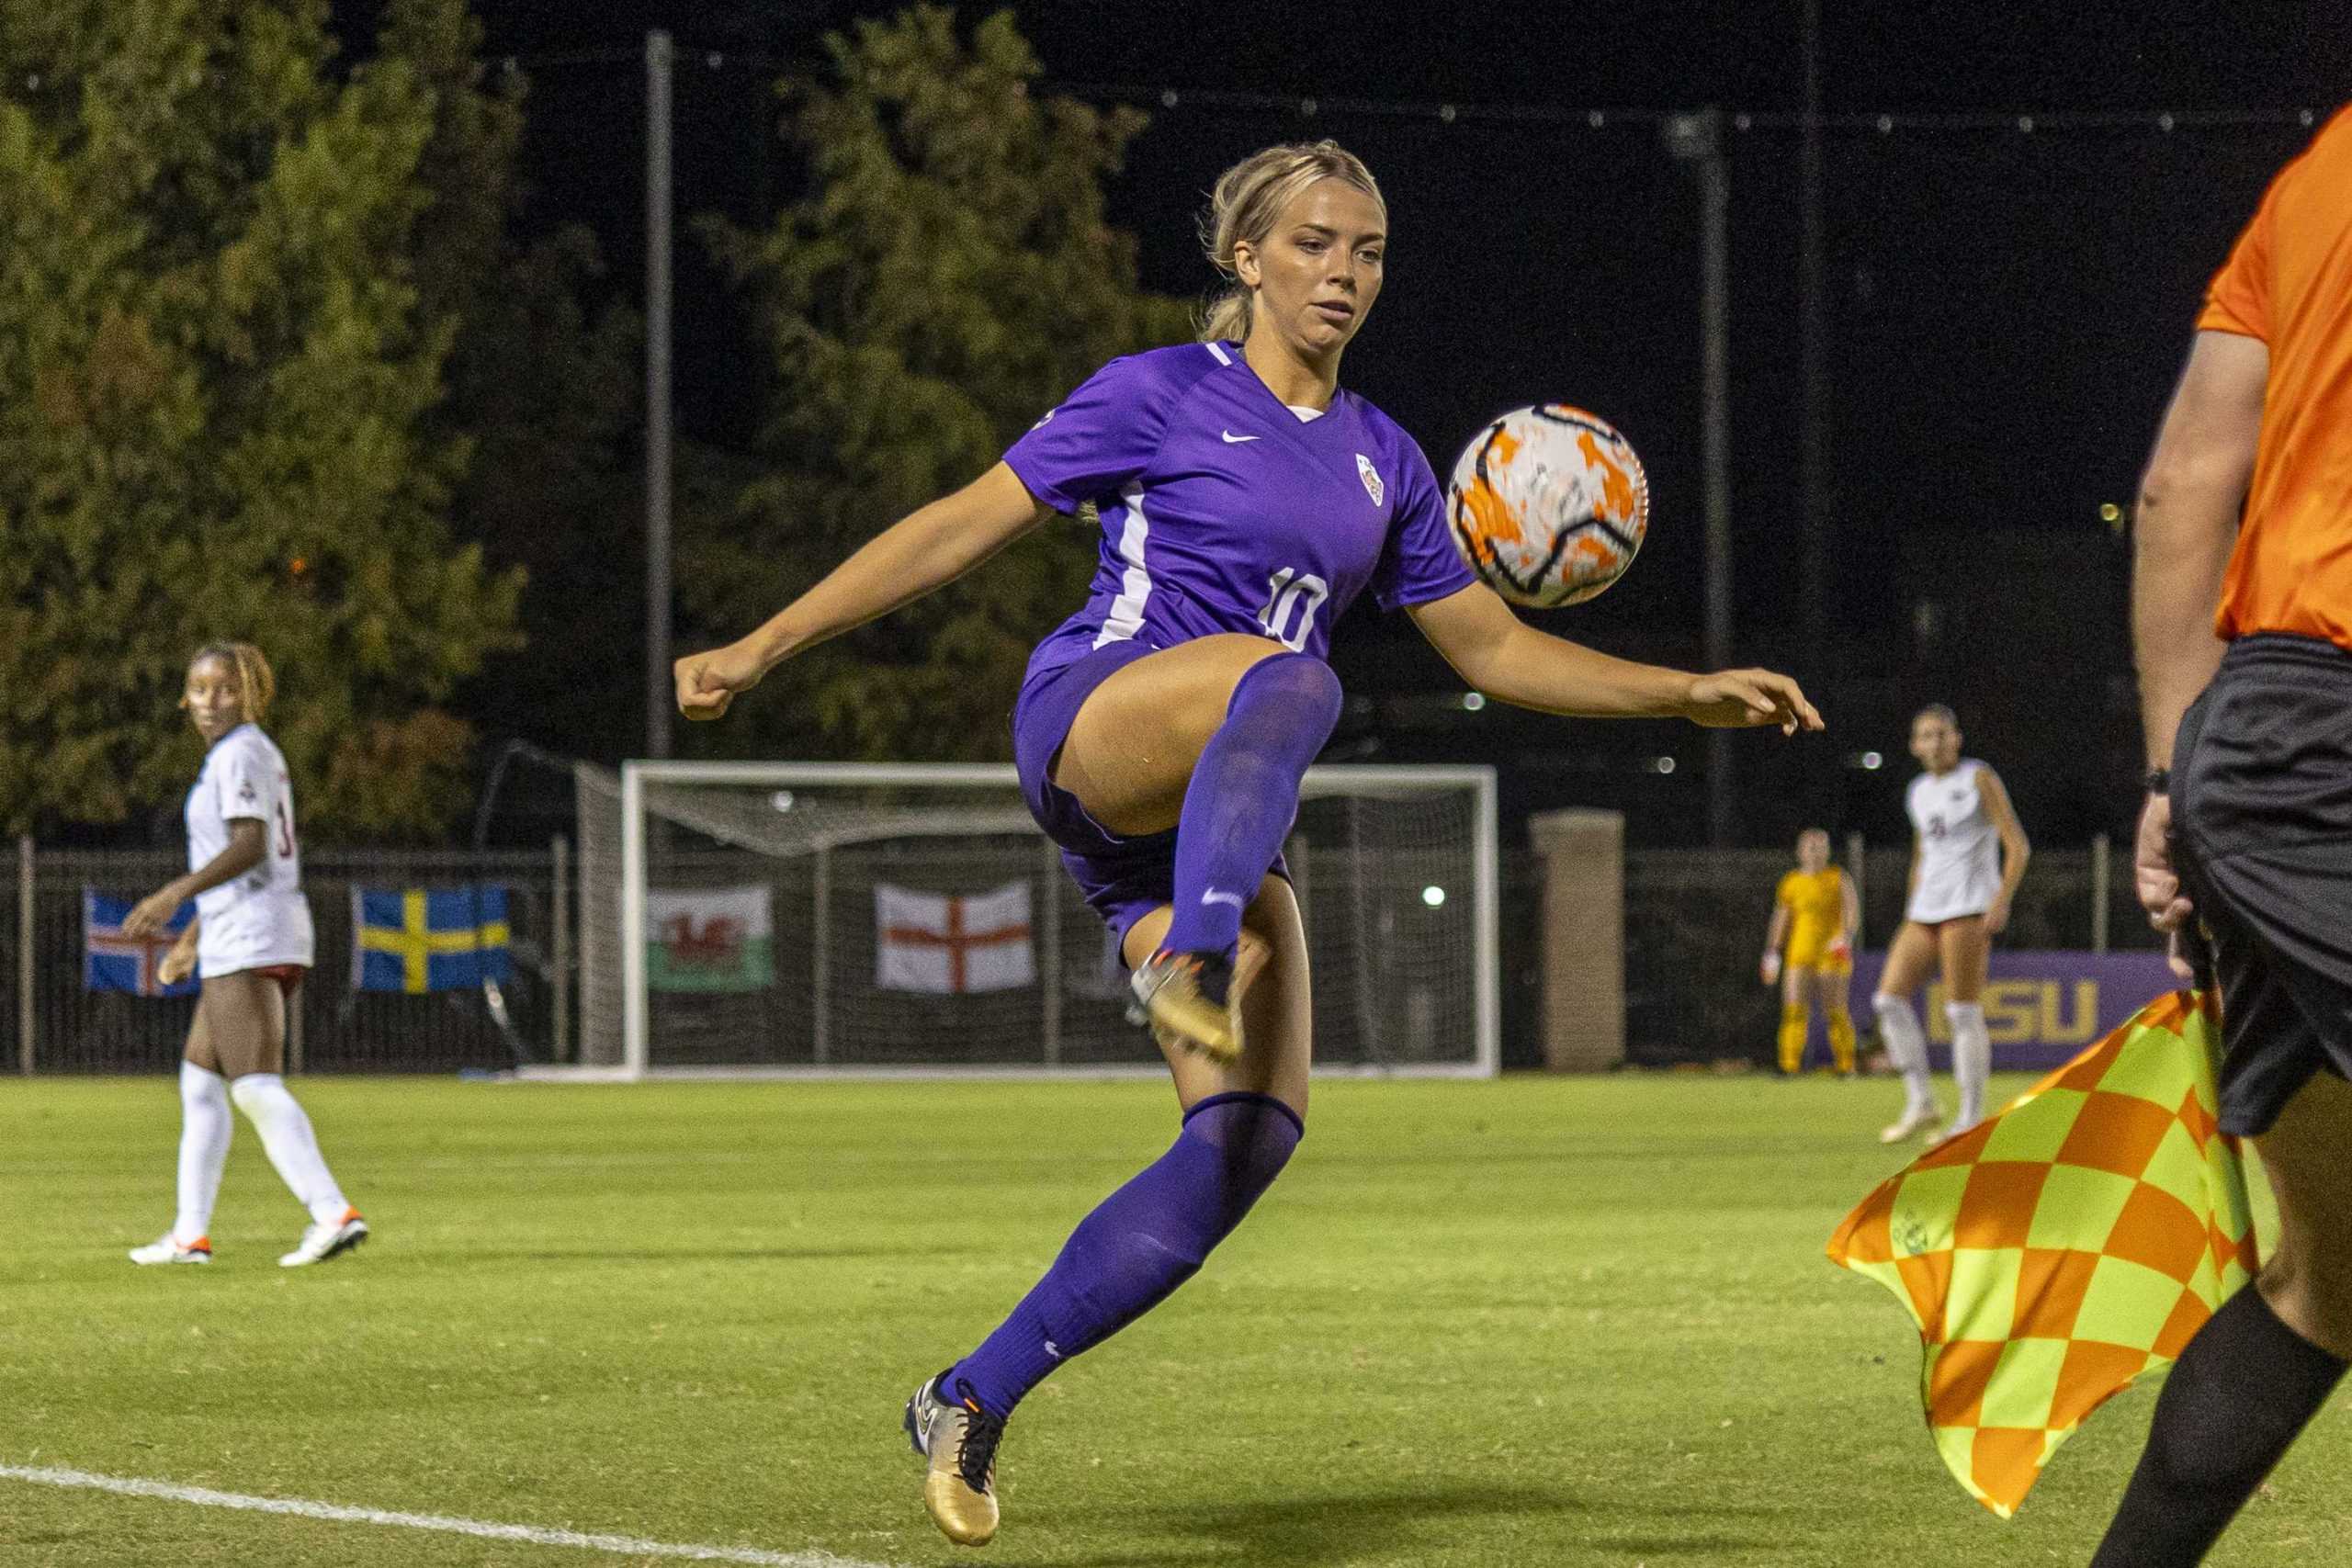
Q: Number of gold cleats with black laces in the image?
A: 2